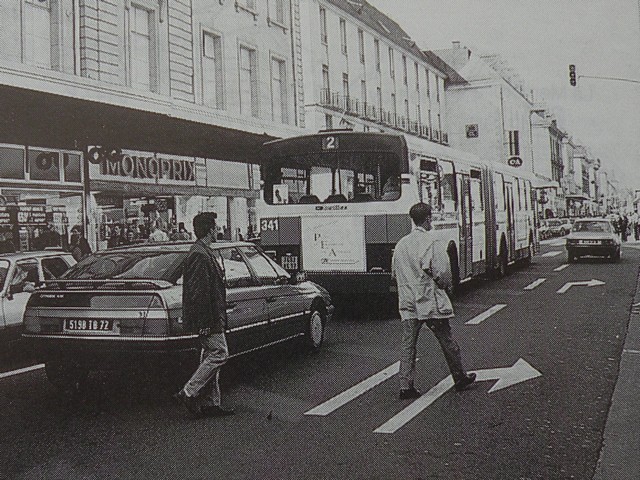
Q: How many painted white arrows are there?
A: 2